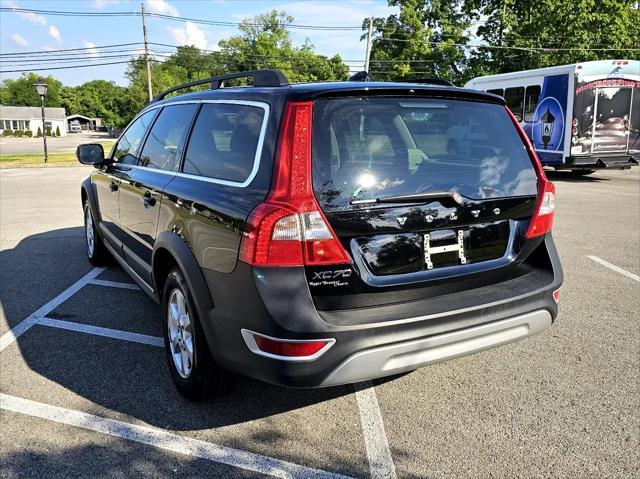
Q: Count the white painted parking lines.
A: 6